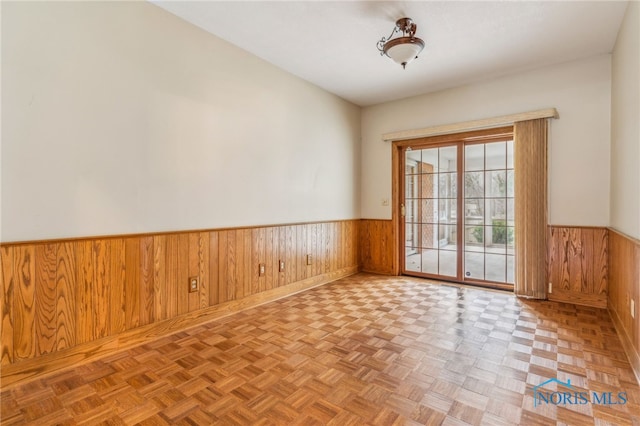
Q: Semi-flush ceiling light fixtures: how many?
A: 1